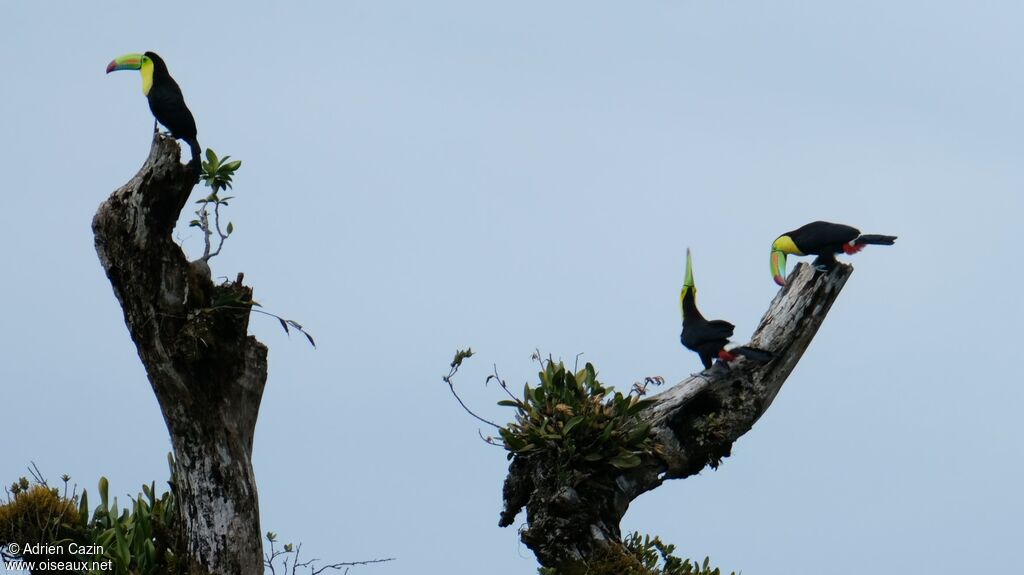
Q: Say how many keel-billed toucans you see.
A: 3